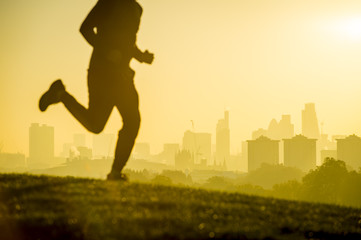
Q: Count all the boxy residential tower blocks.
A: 3